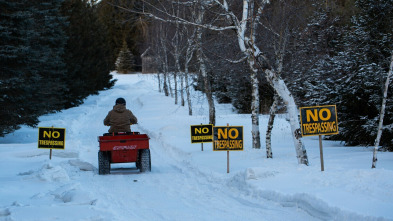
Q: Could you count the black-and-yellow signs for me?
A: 4